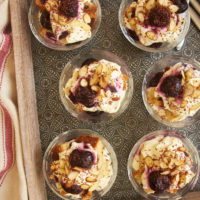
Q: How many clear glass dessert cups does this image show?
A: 6